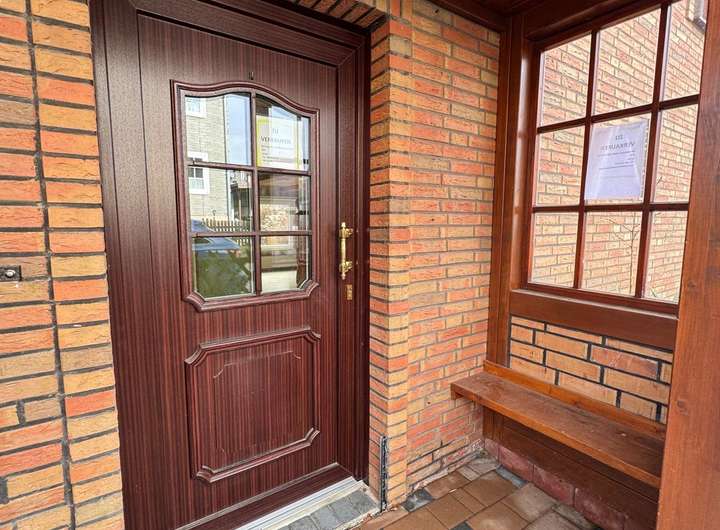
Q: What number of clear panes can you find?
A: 15